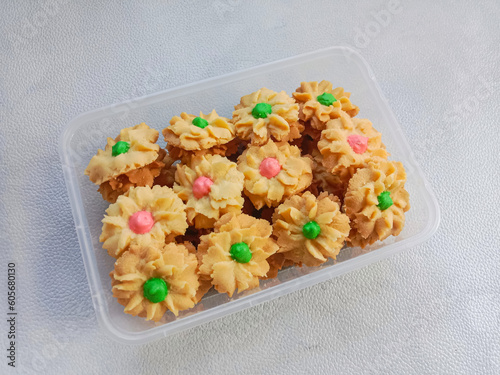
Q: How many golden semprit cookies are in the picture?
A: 12